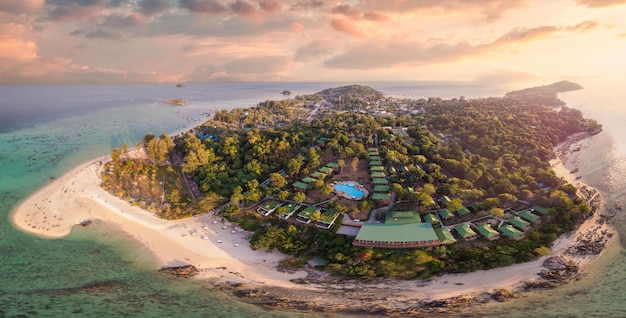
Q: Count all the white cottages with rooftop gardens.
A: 4